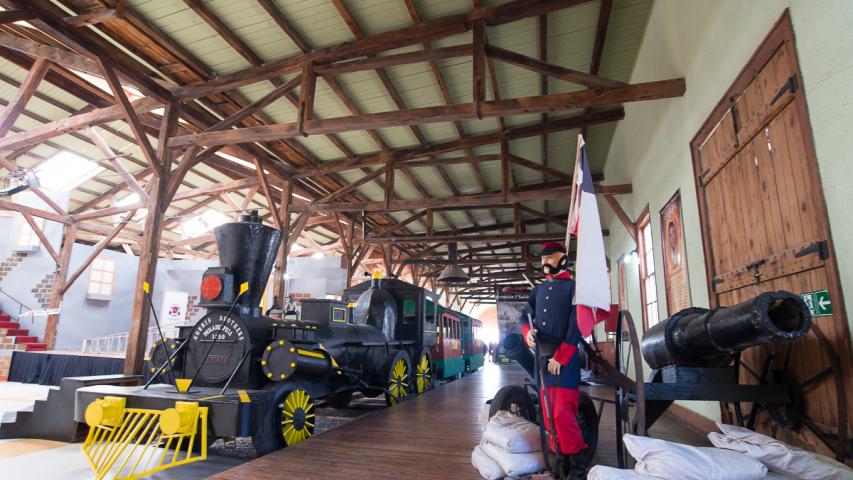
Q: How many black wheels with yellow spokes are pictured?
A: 3